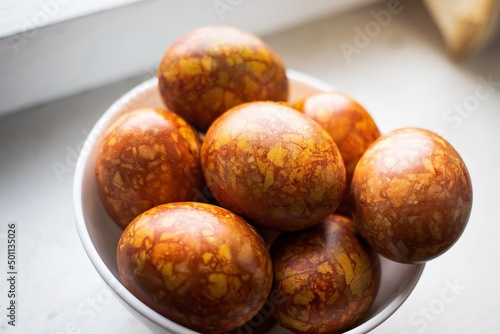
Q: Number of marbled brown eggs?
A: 7